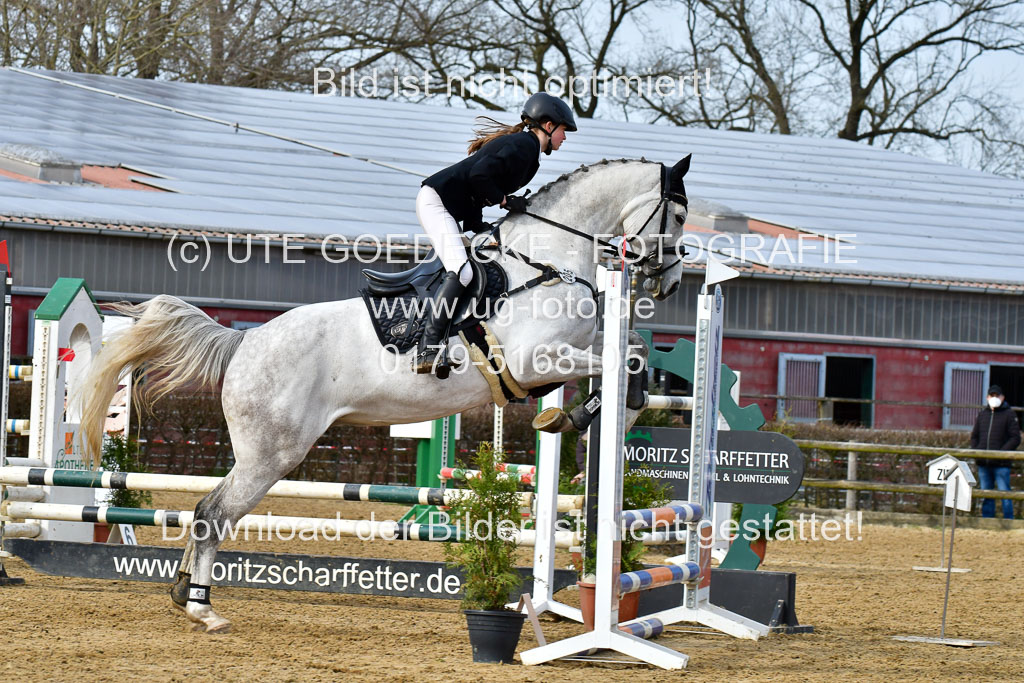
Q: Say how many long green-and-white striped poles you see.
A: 2